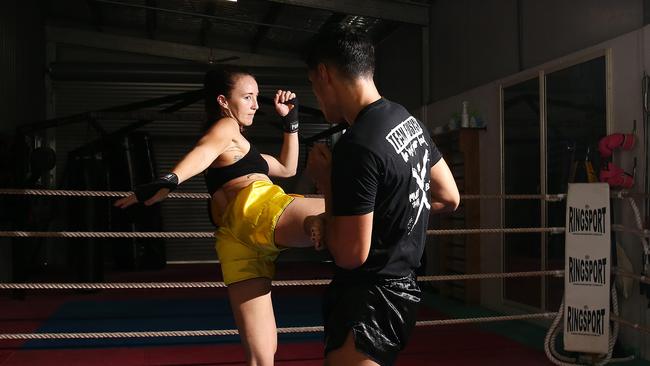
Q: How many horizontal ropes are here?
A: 4